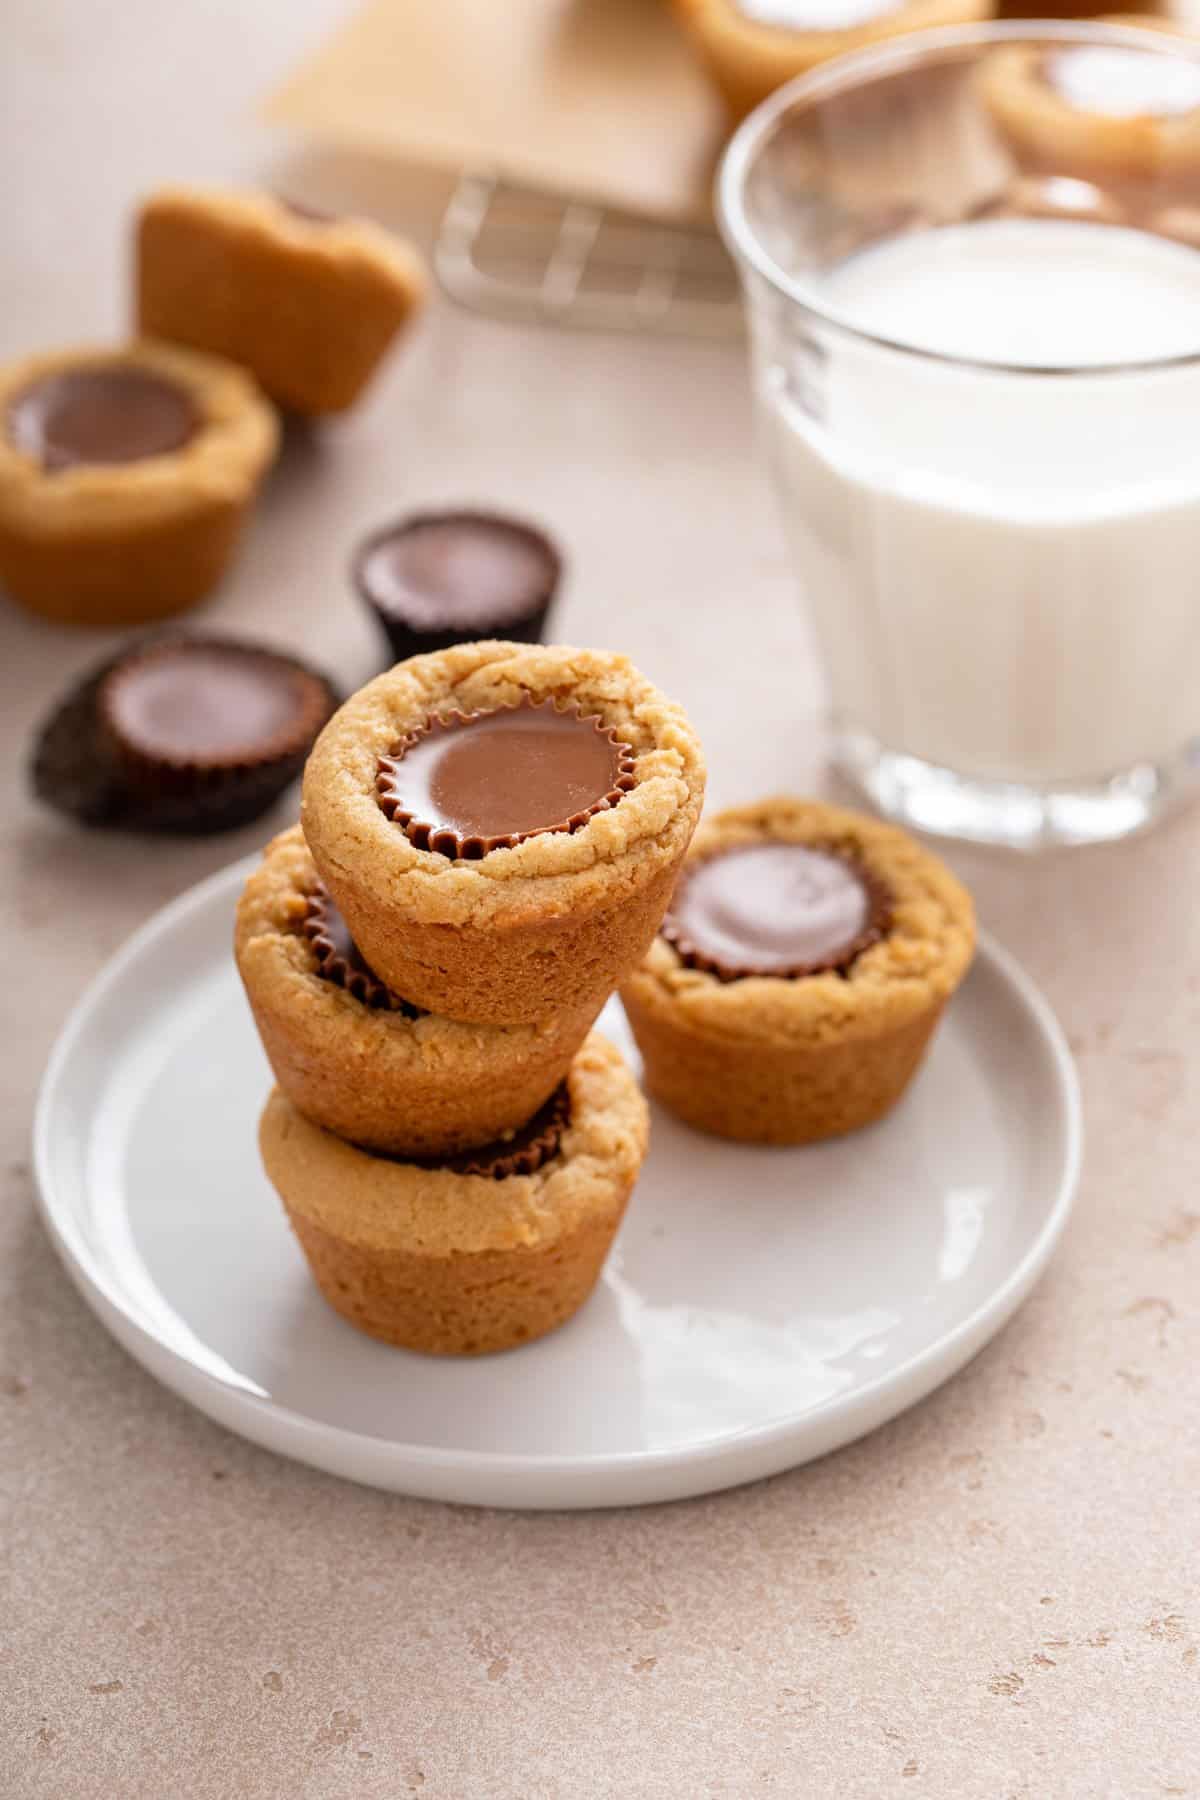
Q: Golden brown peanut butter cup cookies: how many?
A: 8